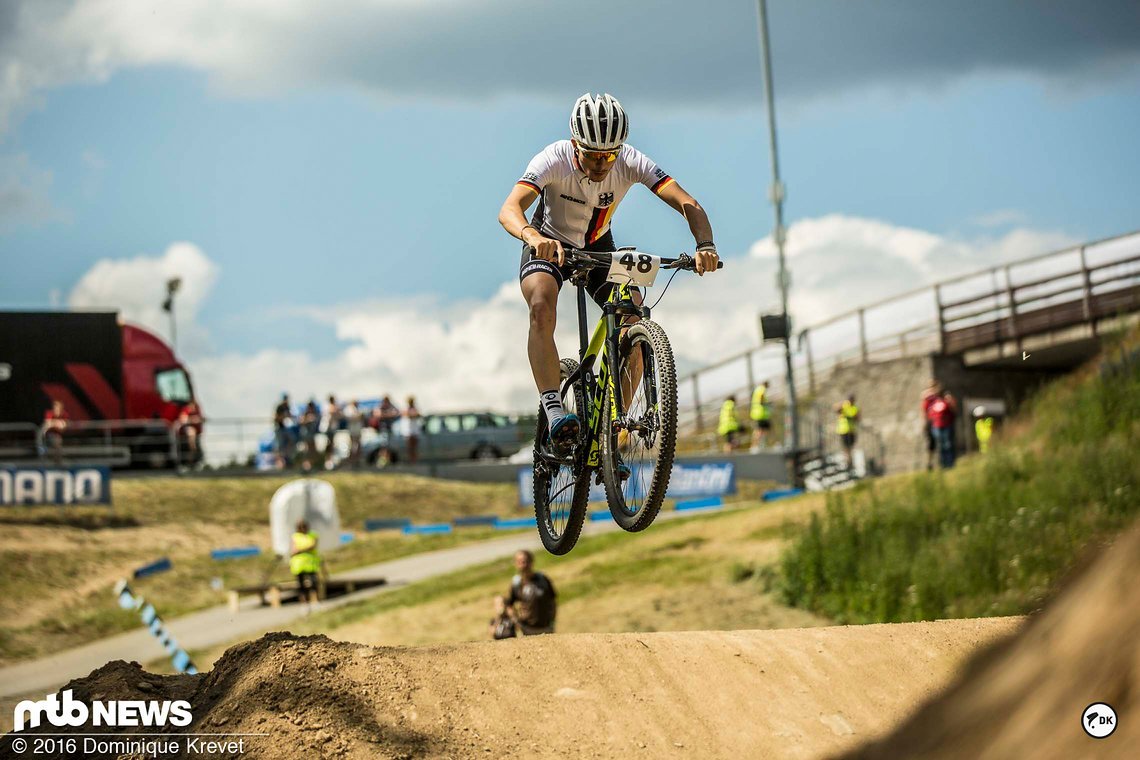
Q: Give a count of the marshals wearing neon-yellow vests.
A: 5